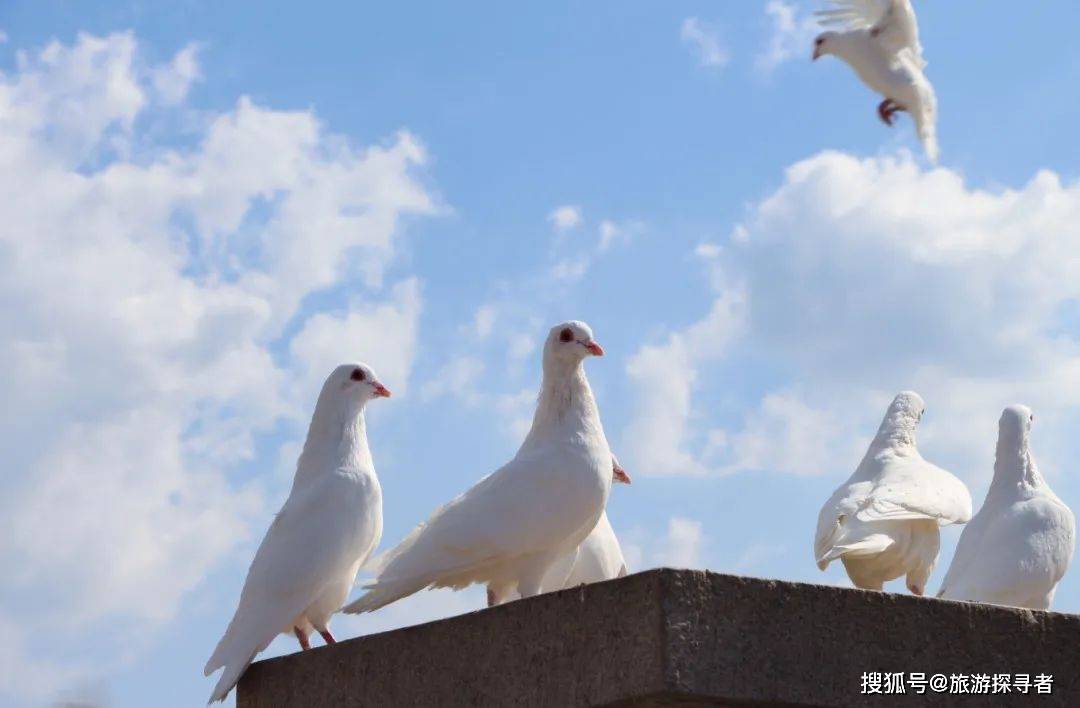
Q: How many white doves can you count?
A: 6